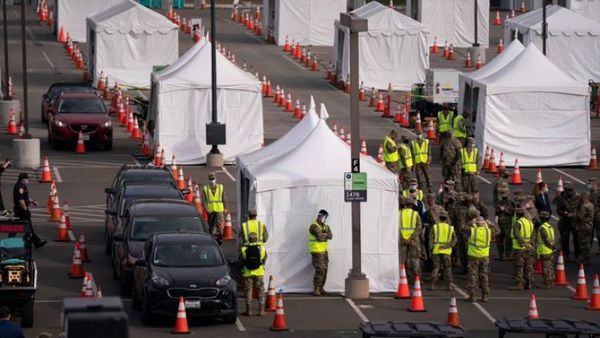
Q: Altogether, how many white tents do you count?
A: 10